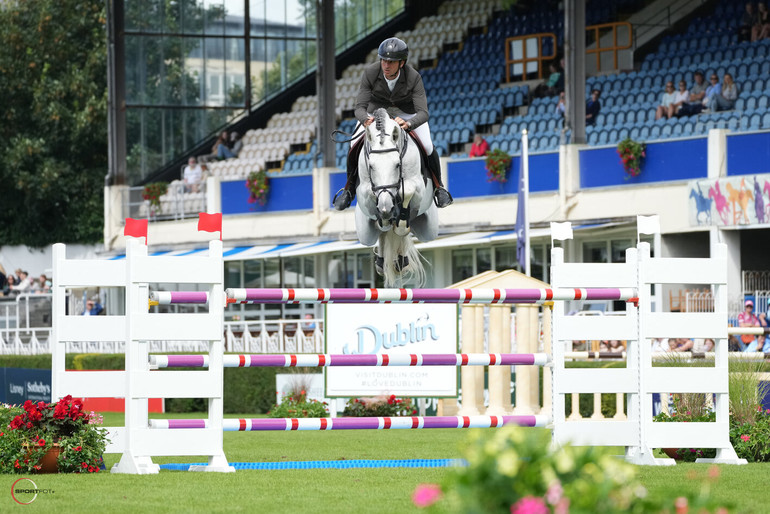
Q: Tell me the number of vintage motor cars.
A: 0